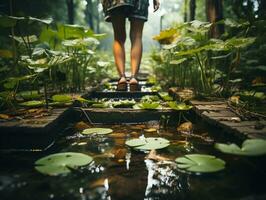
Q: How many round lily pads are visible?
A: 5